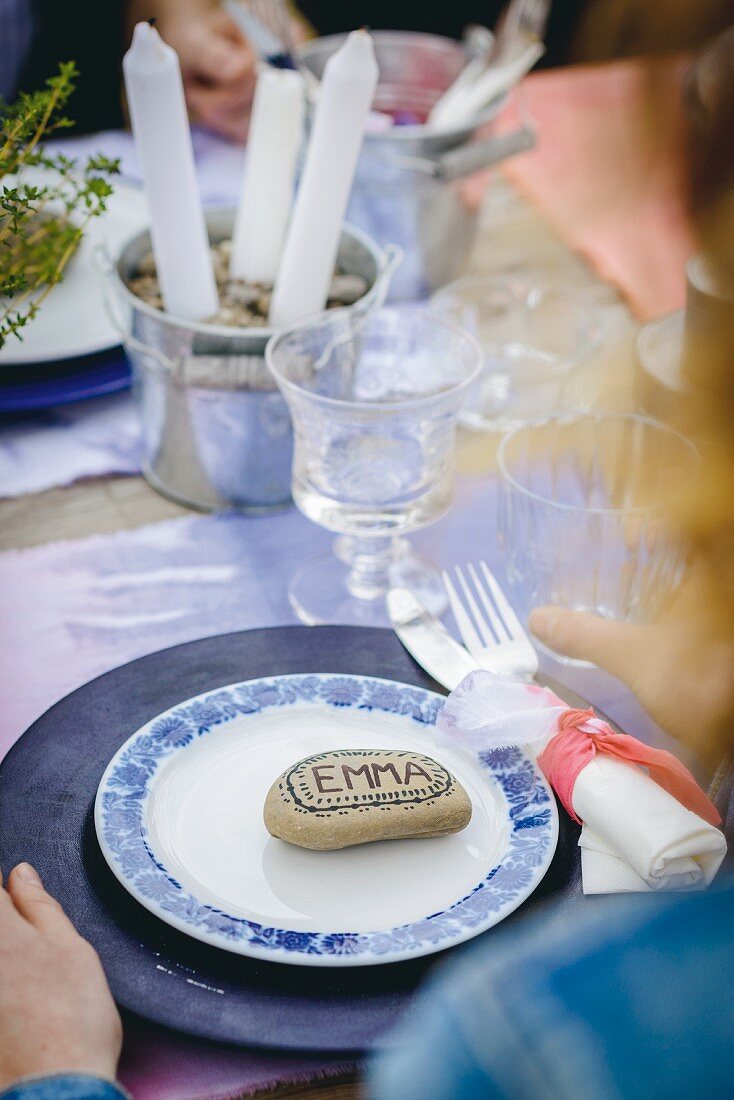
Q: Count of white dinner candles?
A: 3